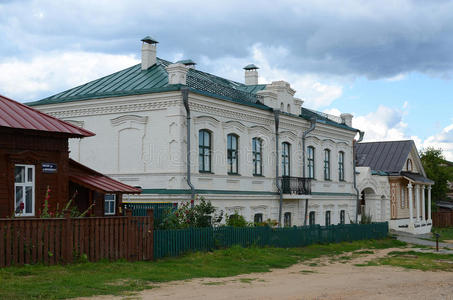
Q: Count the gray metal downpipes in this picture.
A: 4